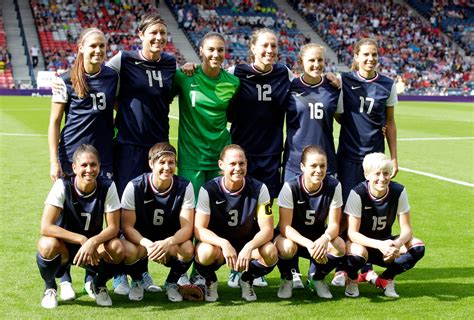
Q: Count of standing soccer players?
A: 6